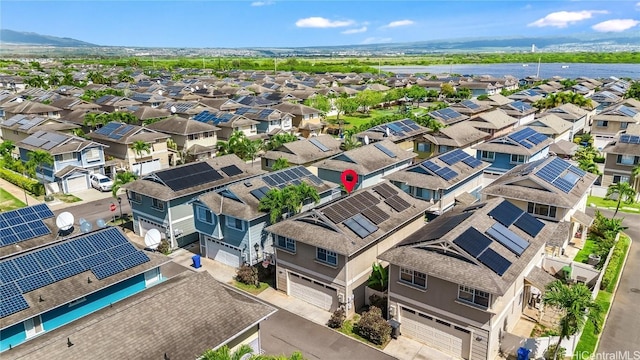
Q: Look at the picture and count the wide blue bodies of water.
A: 1